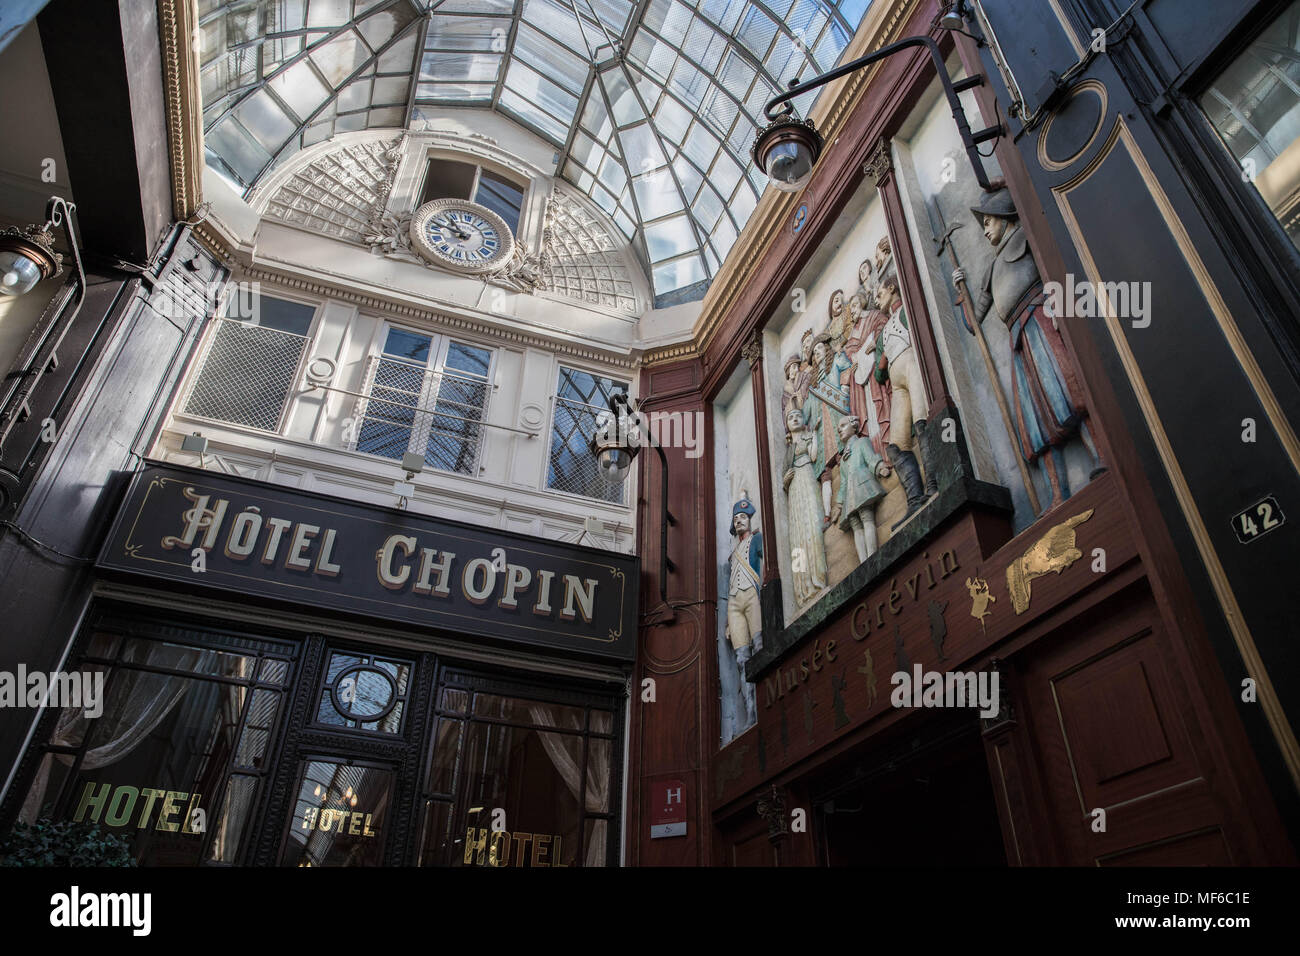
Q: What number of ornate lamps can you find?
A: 3